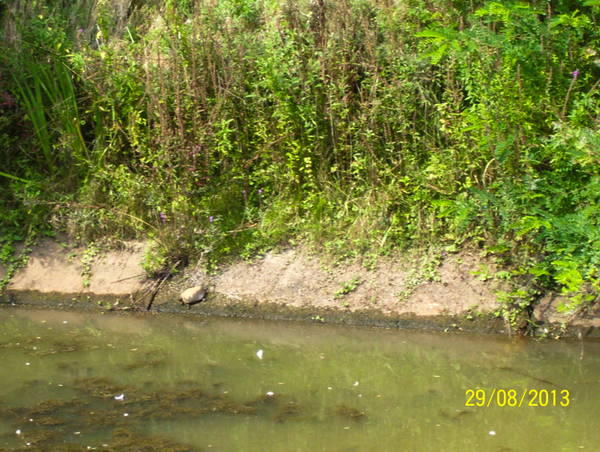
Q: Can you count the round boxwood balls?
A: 0